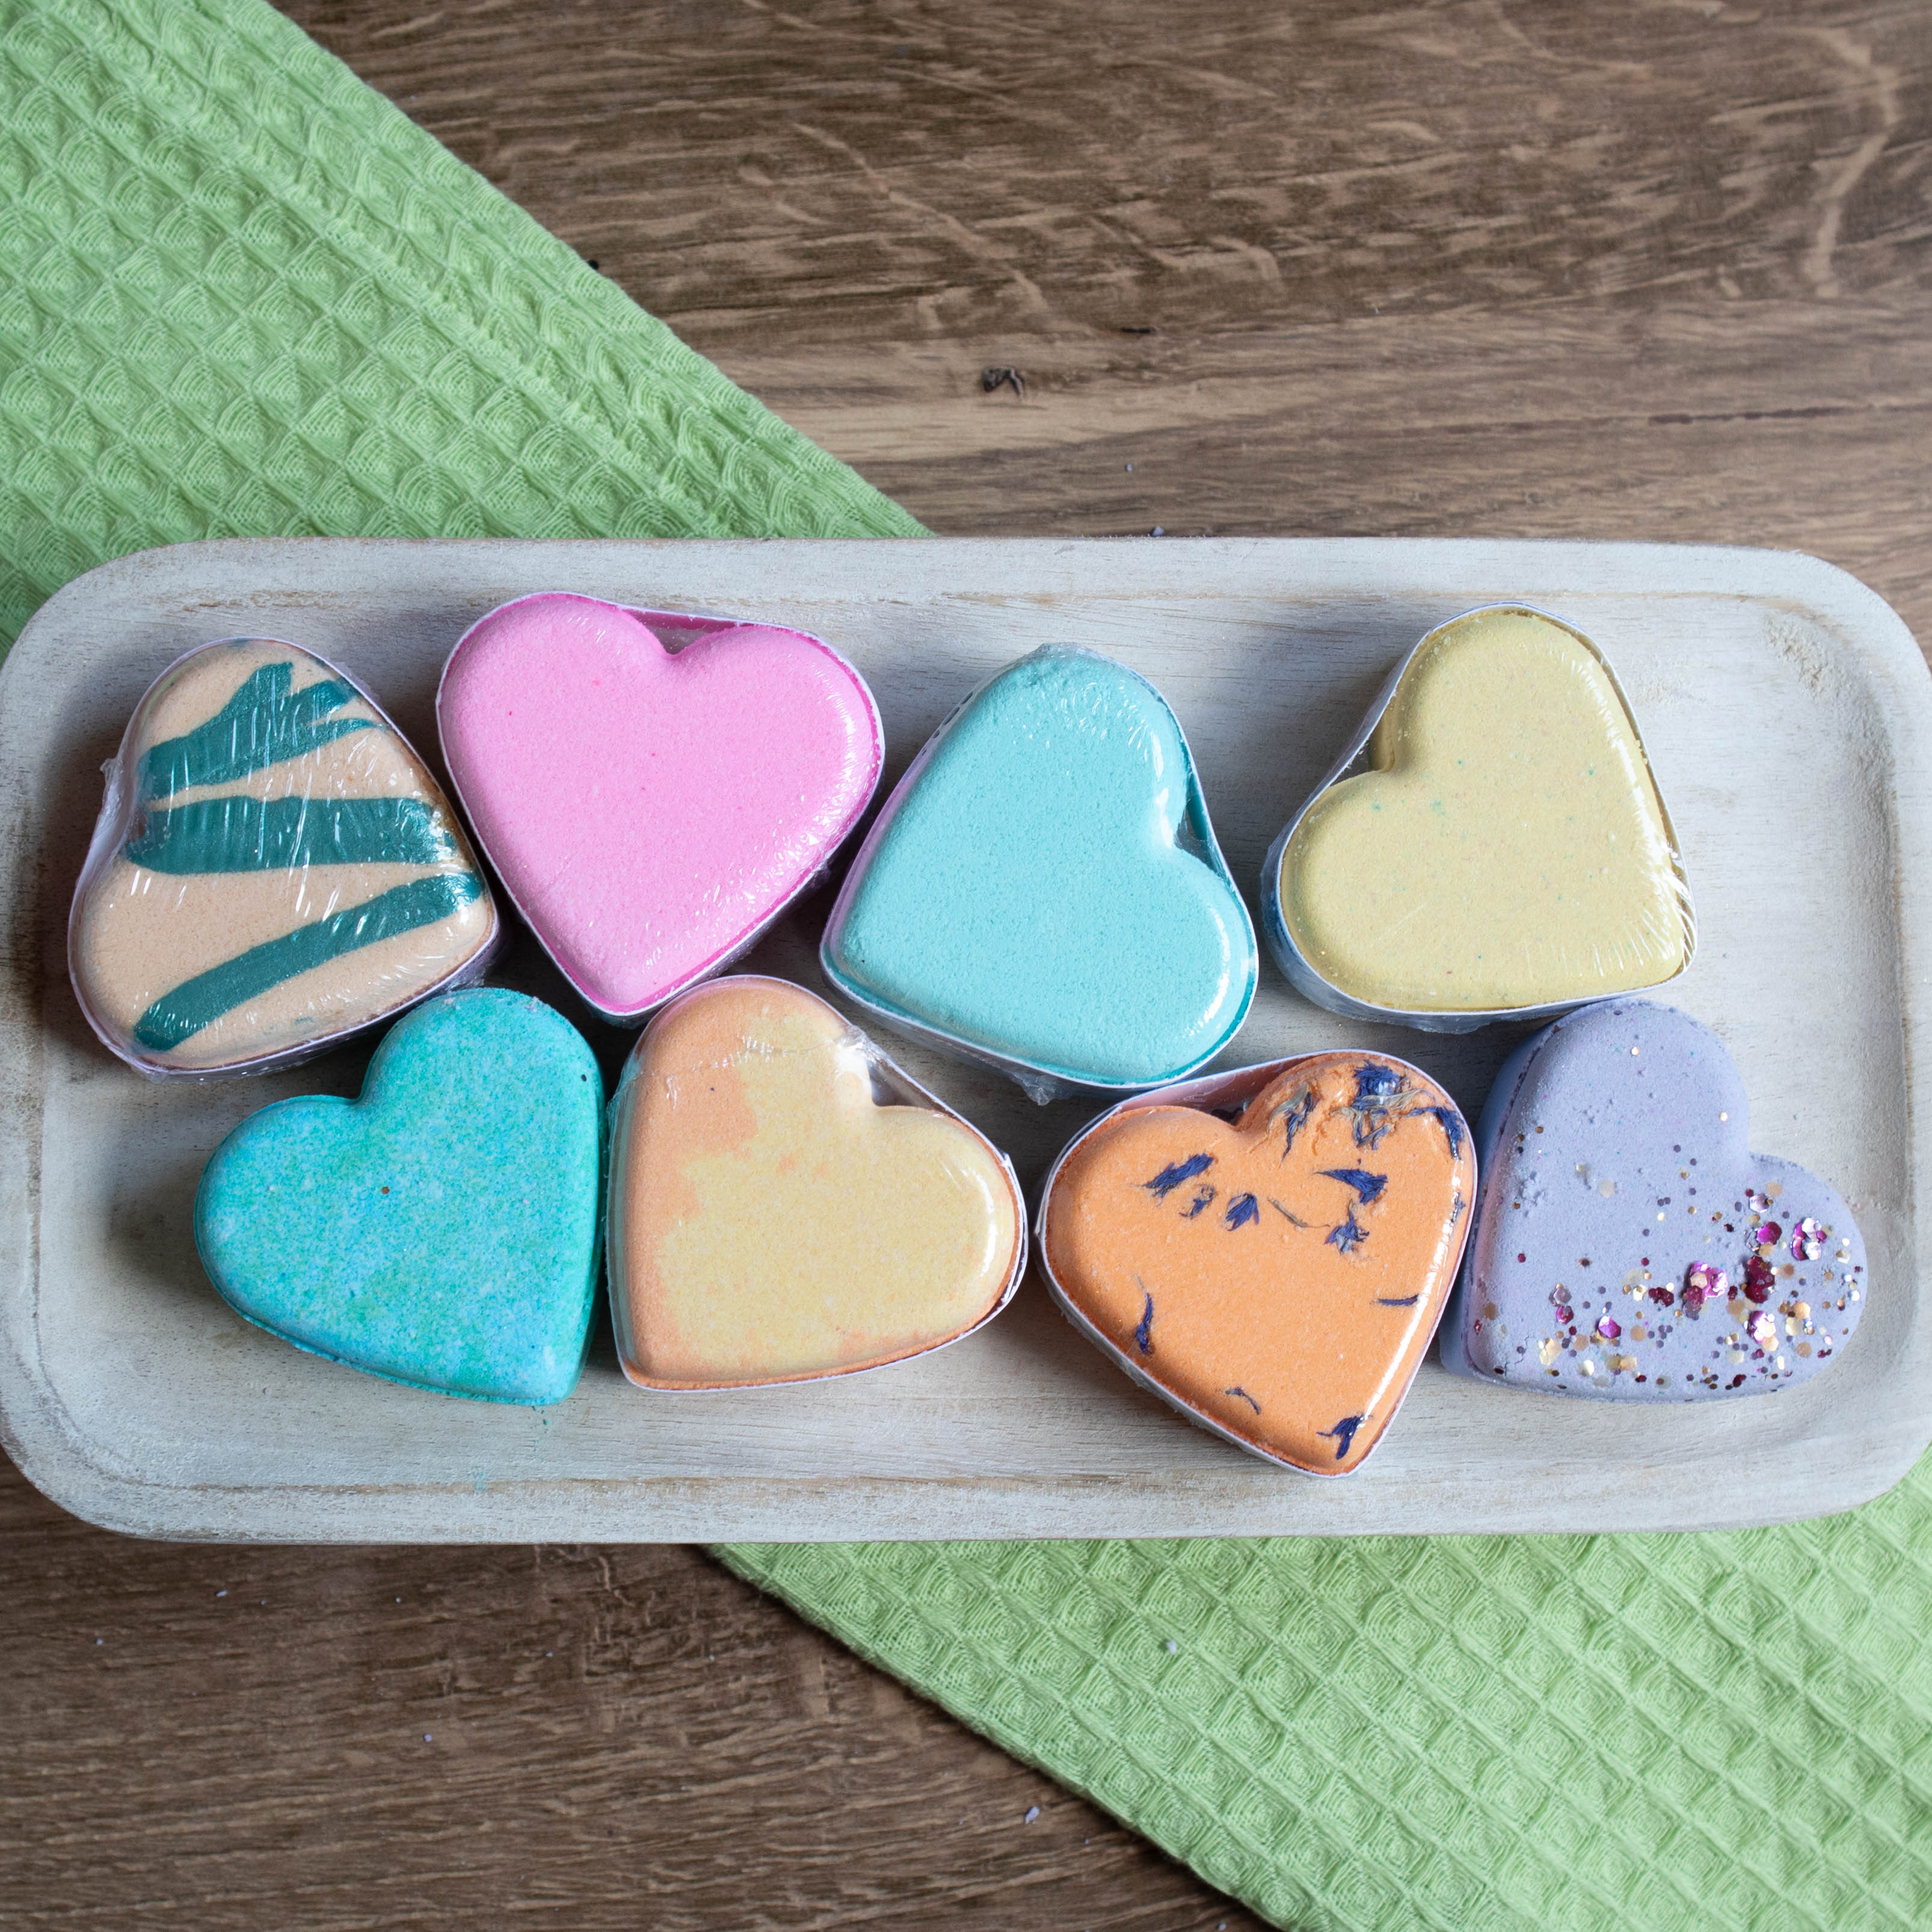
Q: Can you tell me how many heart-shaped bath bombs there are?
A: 8